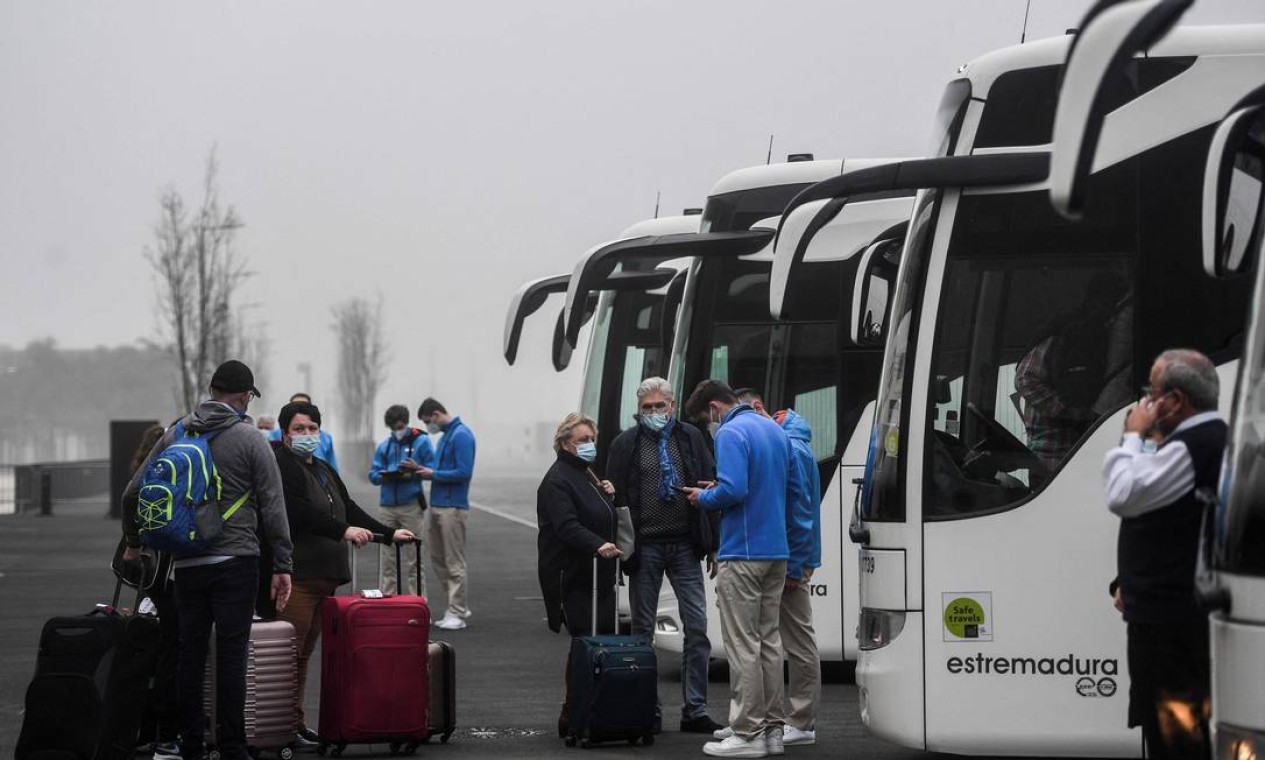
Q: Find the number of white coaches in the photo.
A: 4